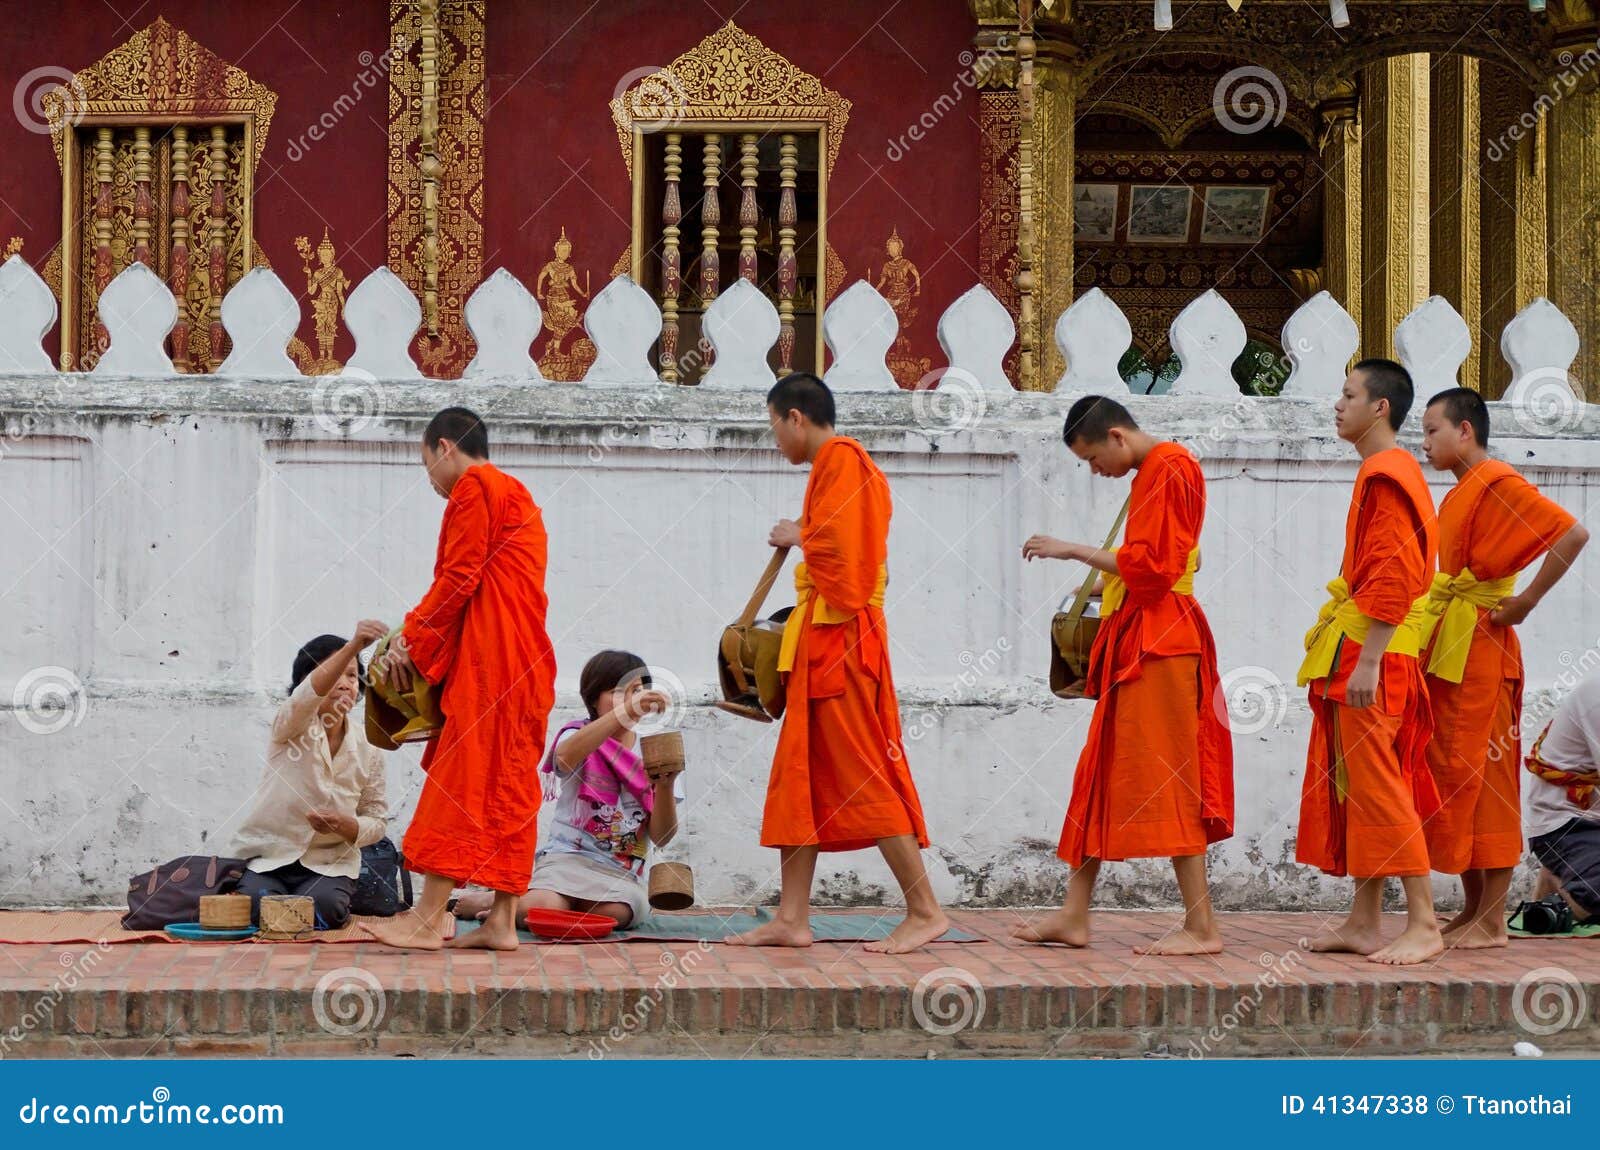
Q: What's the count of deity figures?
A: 3